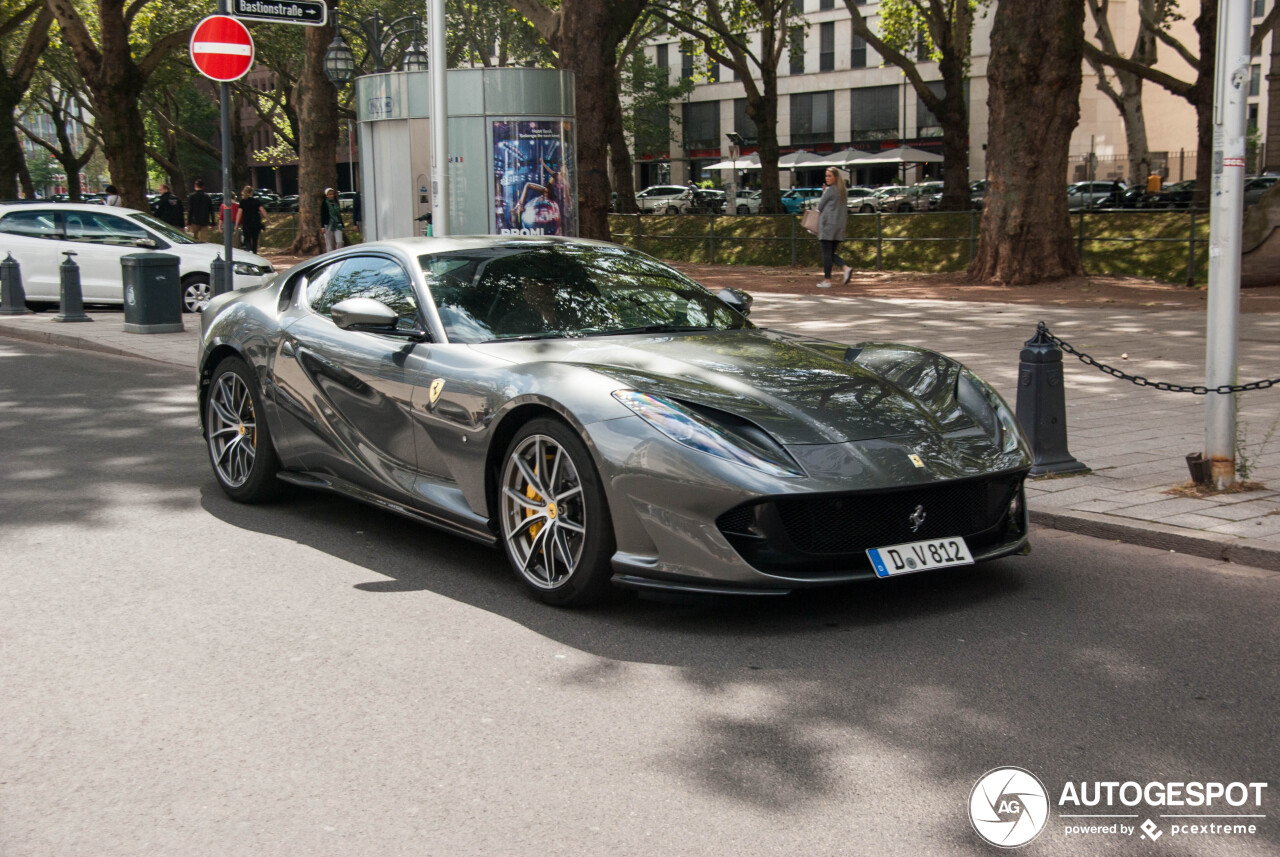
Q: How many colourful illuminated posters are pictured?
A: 1